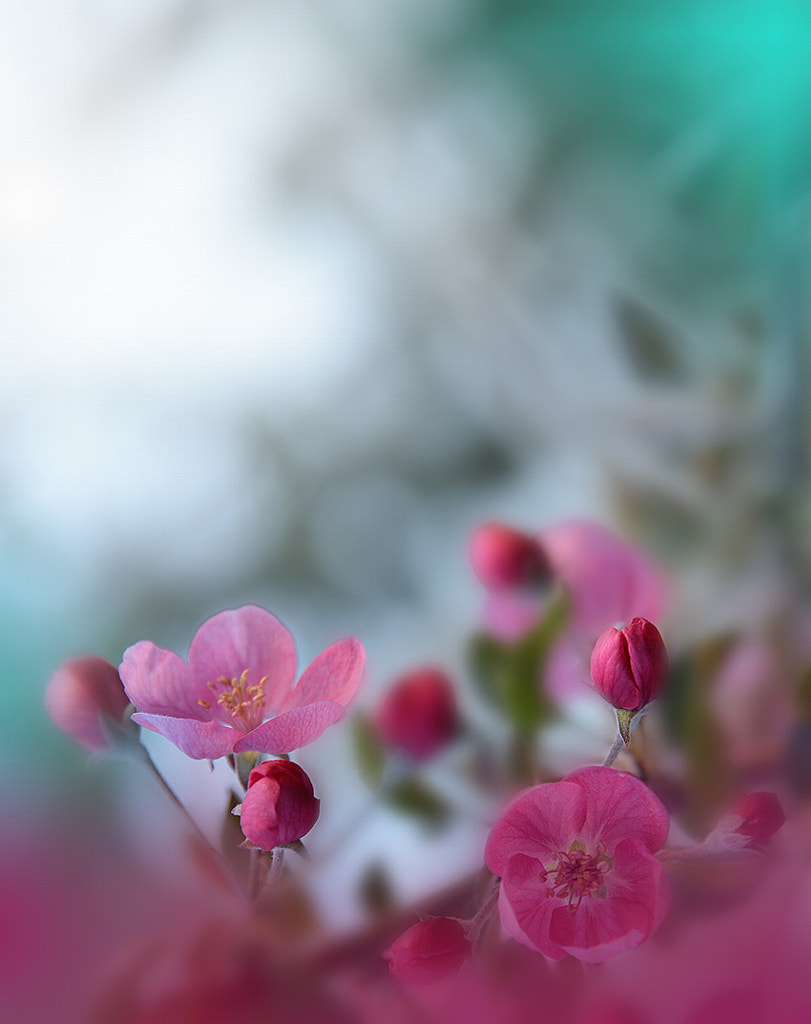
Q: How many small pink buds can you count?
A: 7